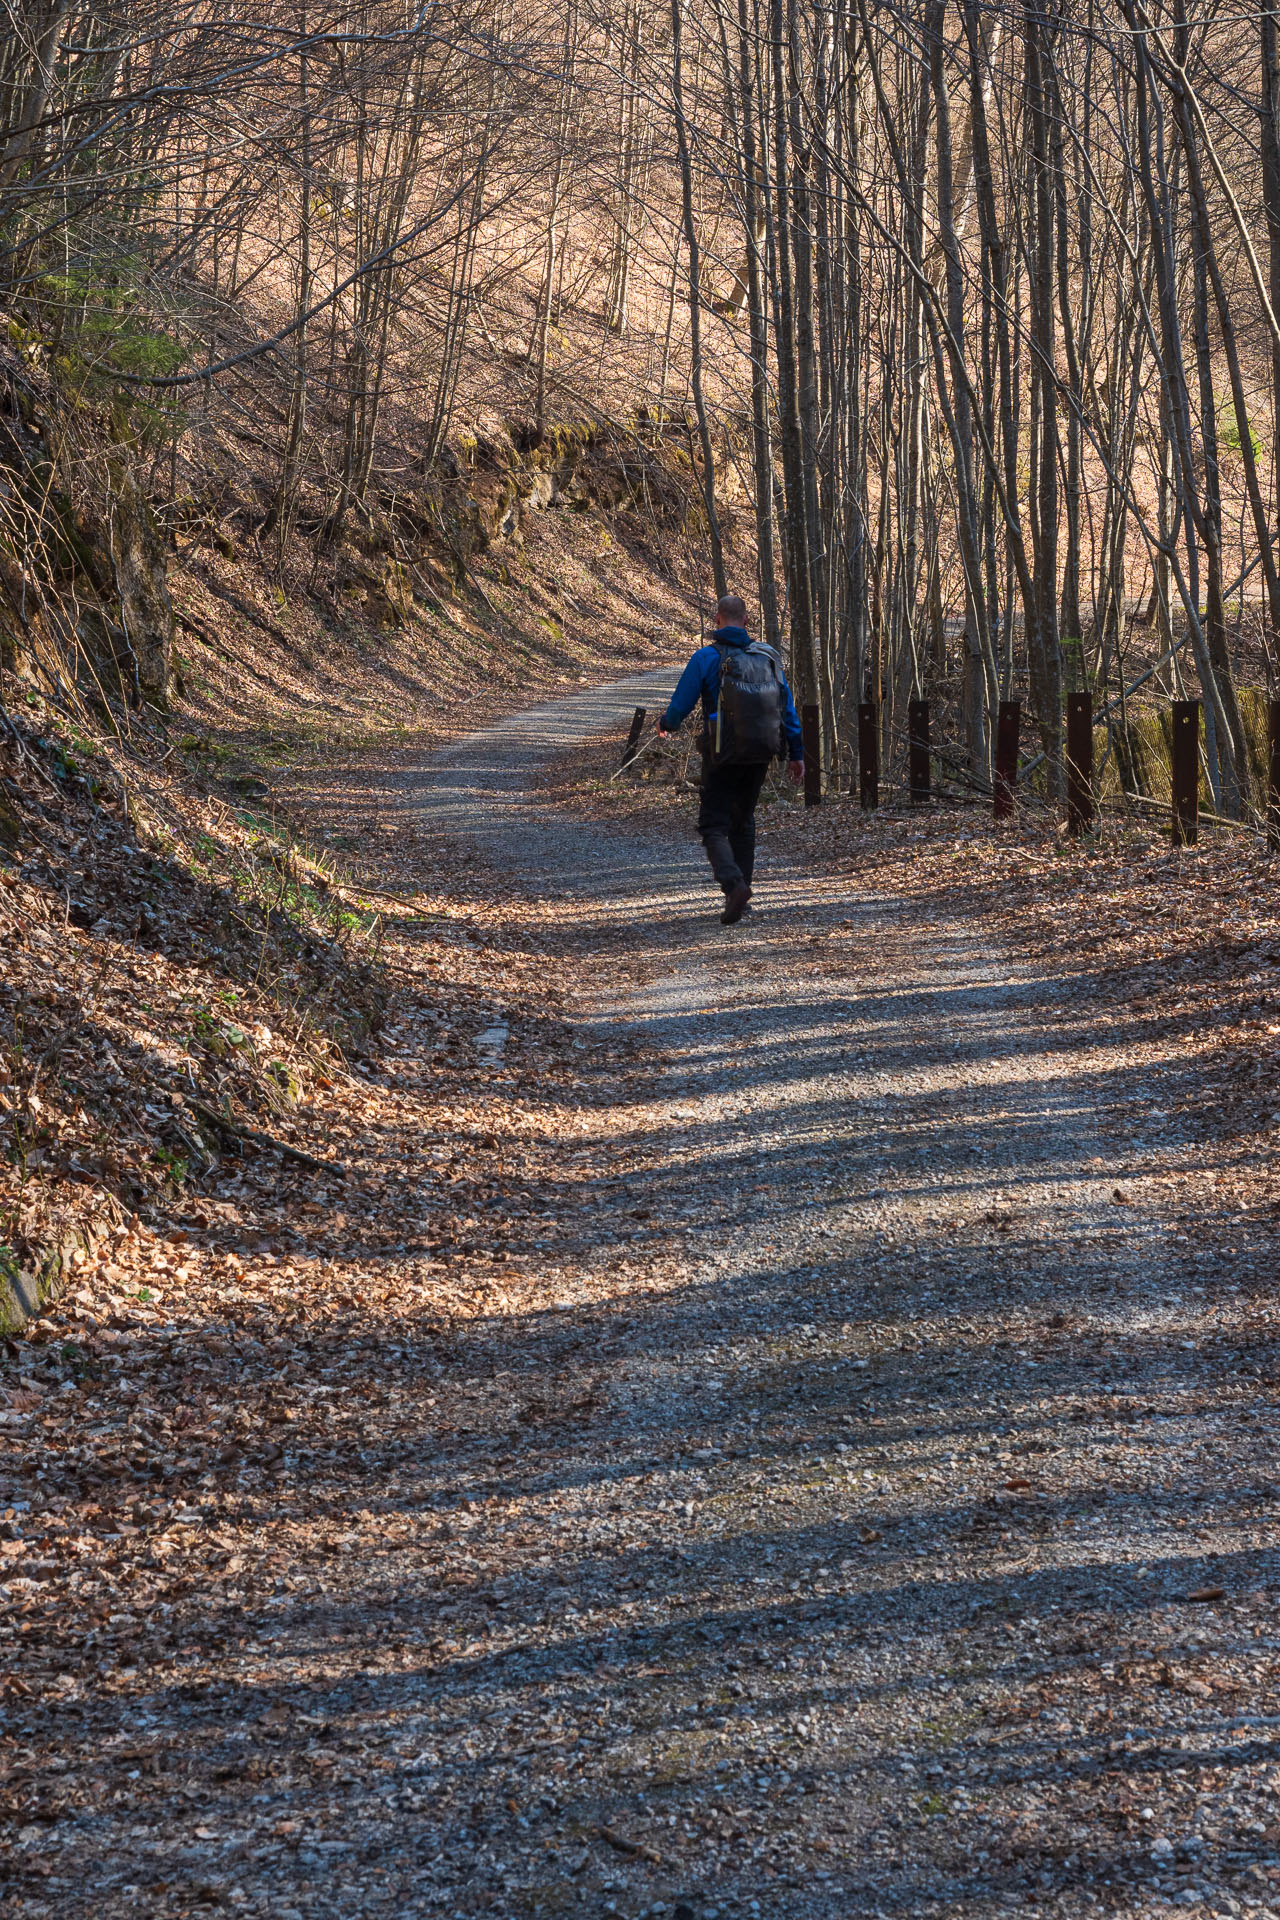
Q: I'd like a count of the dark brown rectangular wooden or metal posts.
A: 8